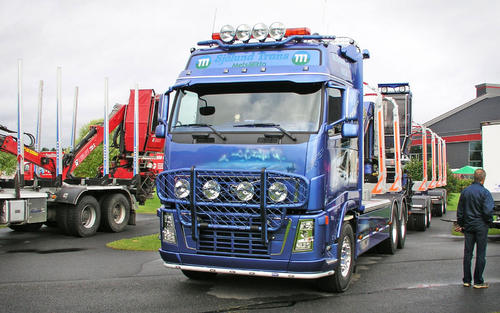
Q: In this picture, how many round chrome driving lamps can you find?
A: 8